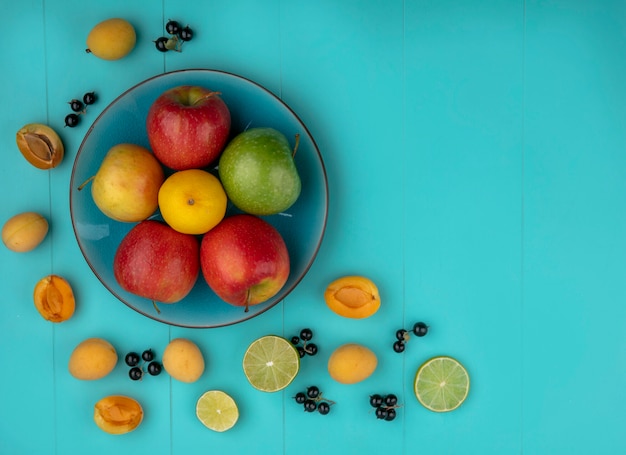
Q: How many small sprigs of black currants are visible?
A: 7